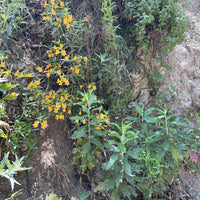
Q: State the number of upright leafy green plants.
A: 4